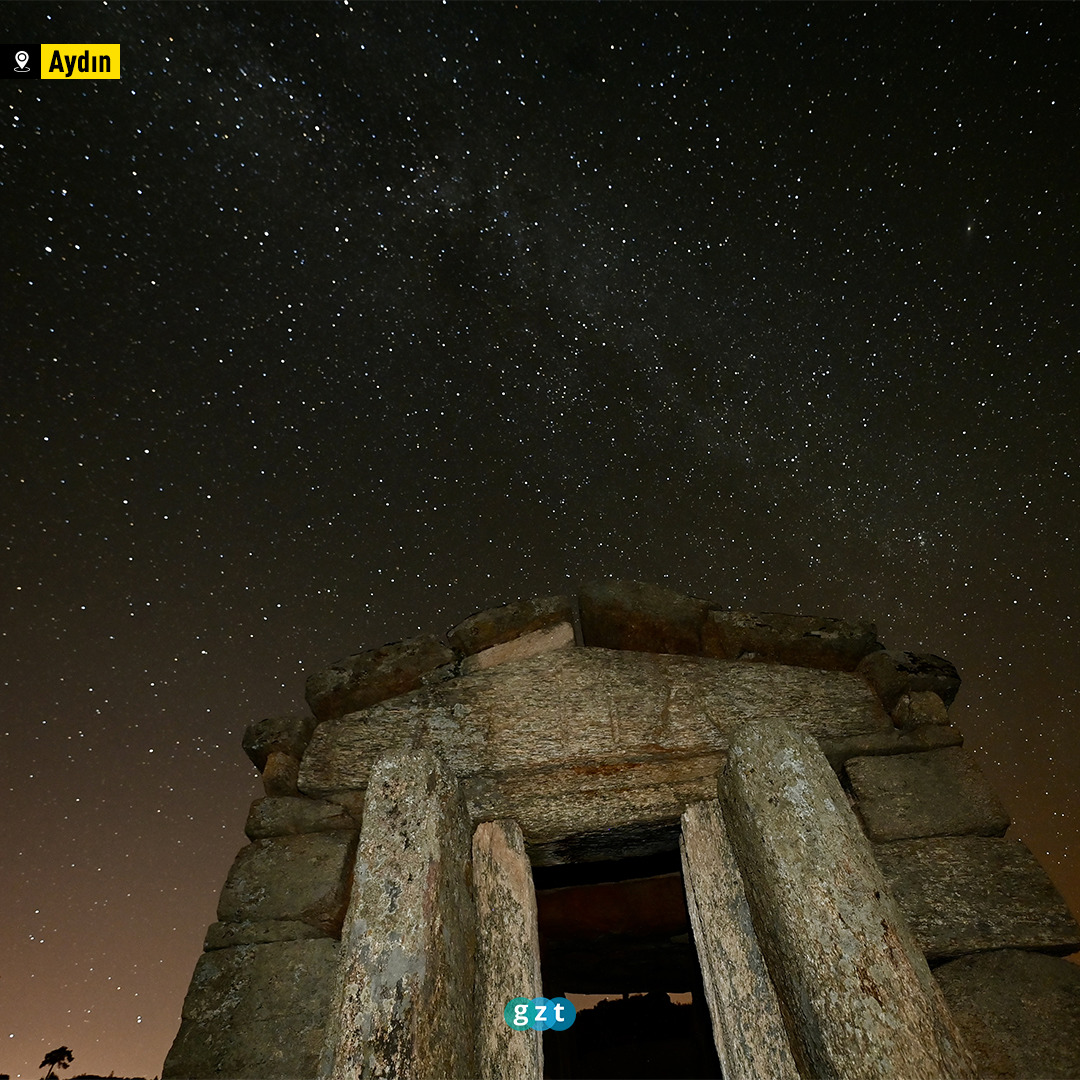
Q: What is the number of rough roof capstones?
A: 6